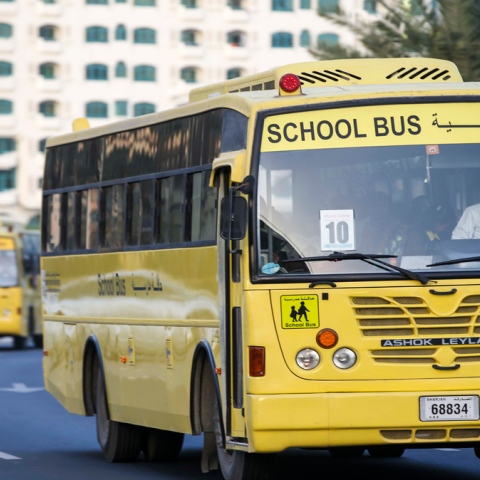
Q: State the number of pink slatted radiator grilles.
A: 0